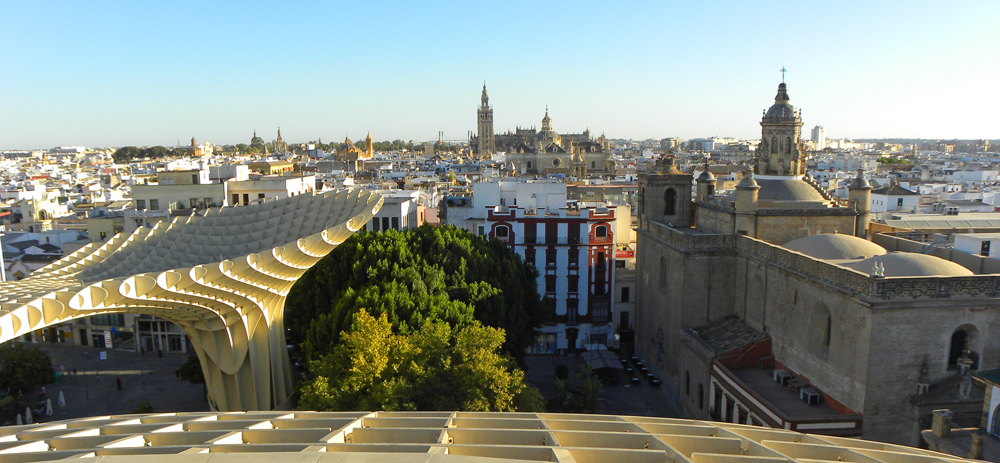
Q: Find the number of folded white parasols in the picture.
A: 4